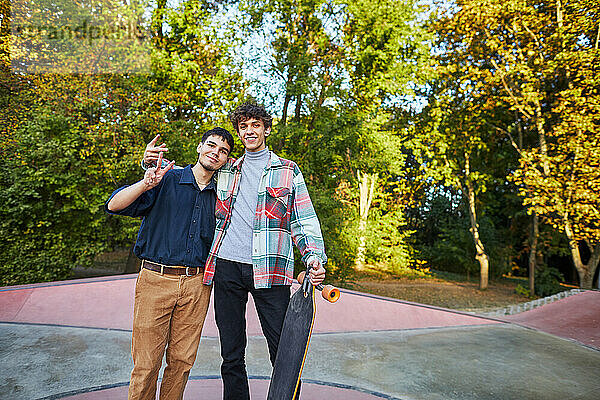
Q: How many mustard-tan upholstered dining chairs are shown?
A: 0